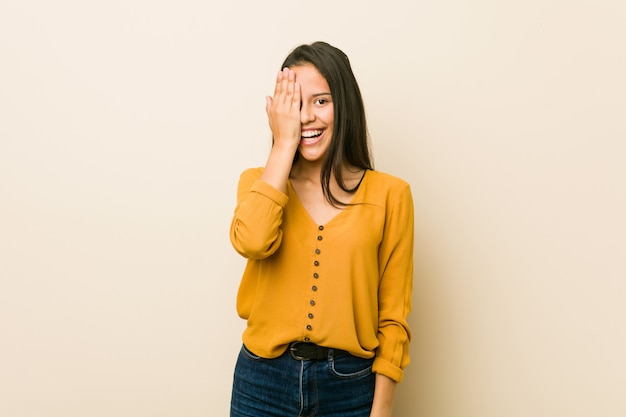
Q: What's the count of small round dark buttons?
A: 10